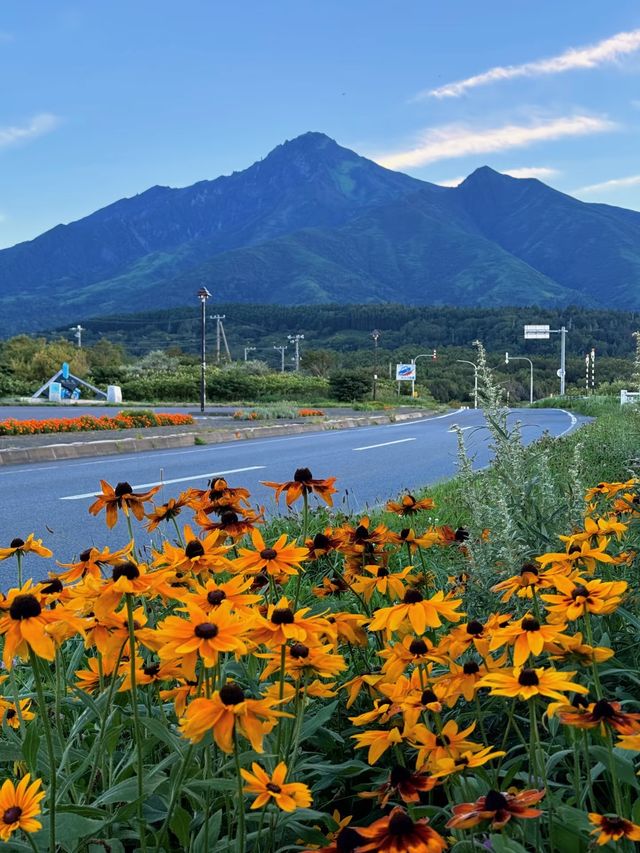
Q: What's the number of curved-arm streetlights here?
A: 3